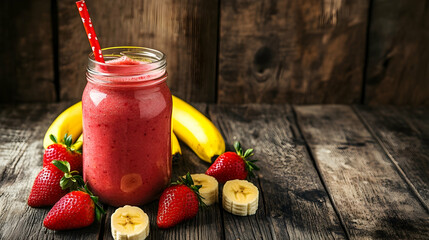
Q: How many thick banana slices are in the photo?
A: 3